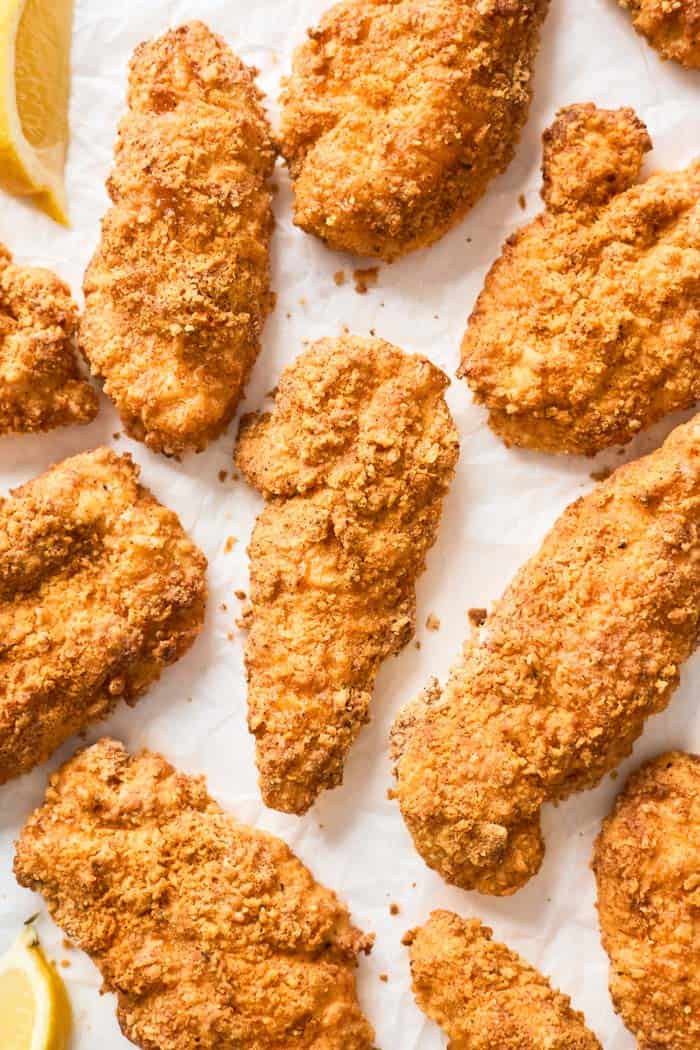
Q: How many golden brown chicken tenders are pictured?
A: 11